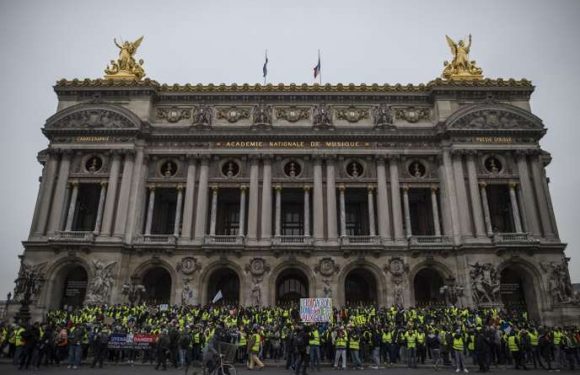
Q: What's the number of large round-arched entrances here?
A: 7